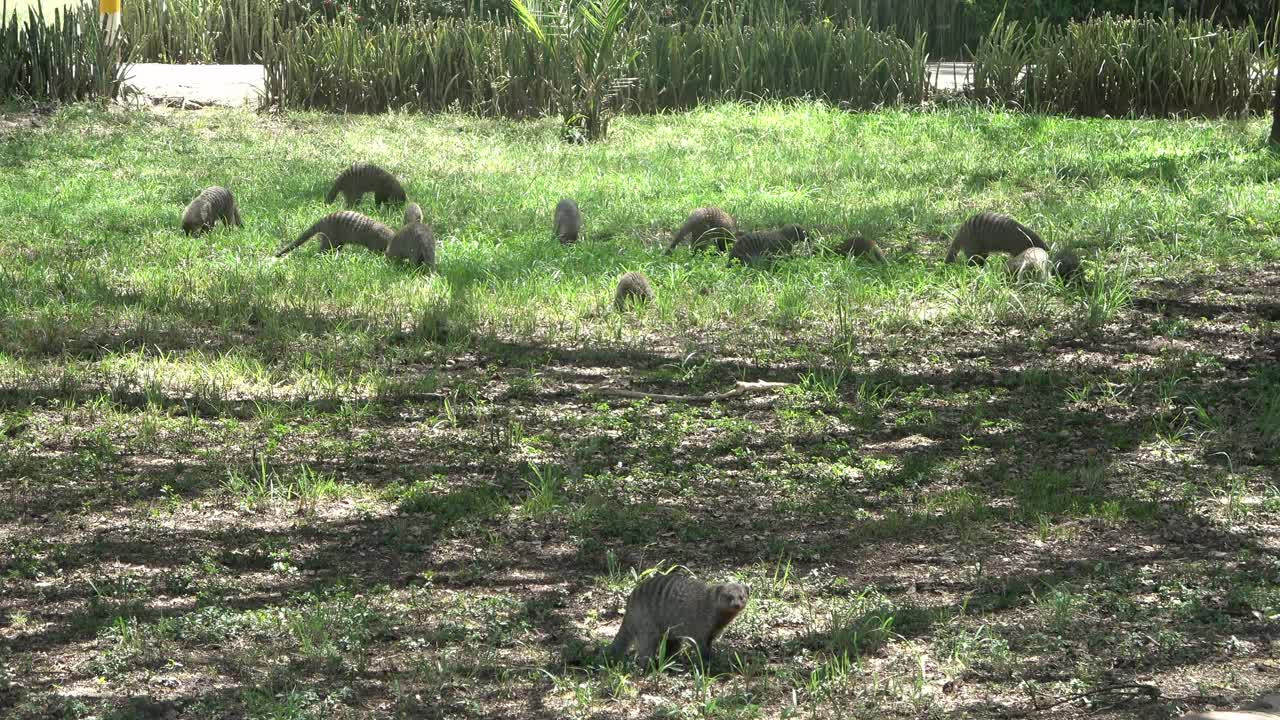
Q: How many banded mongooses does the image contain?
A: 14